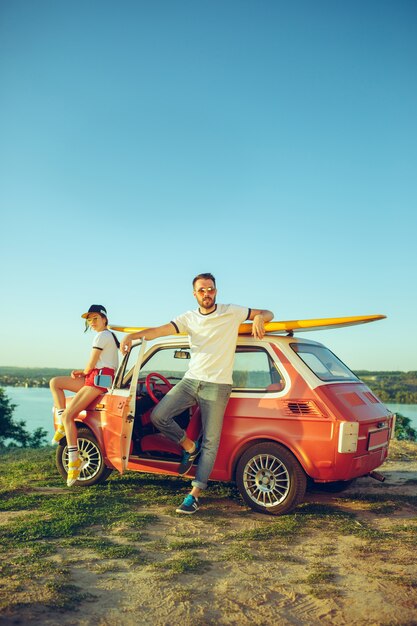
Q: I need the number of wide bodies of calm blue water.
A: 1